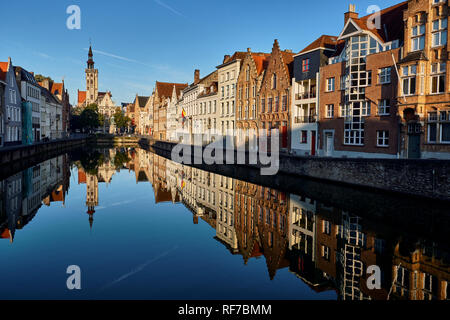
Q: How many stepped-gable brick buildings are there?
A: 2